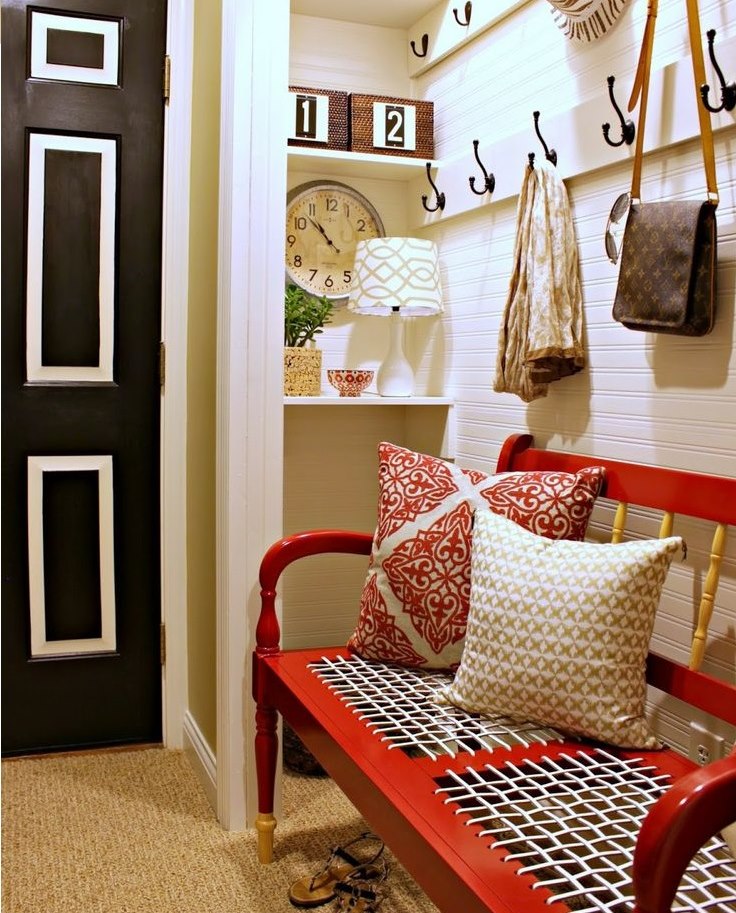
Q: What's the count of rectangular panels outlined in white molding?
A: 3